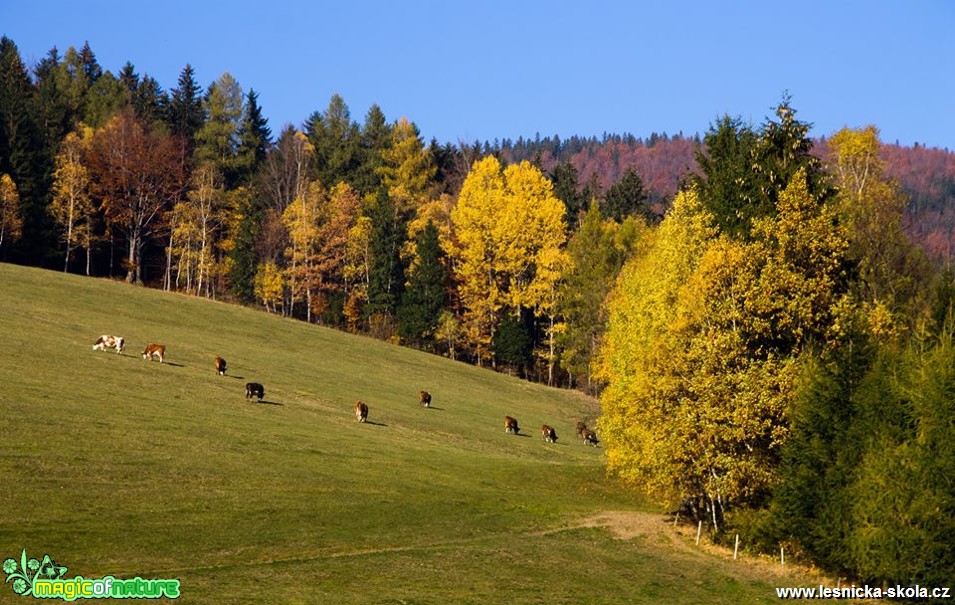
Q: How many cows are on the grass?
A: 10